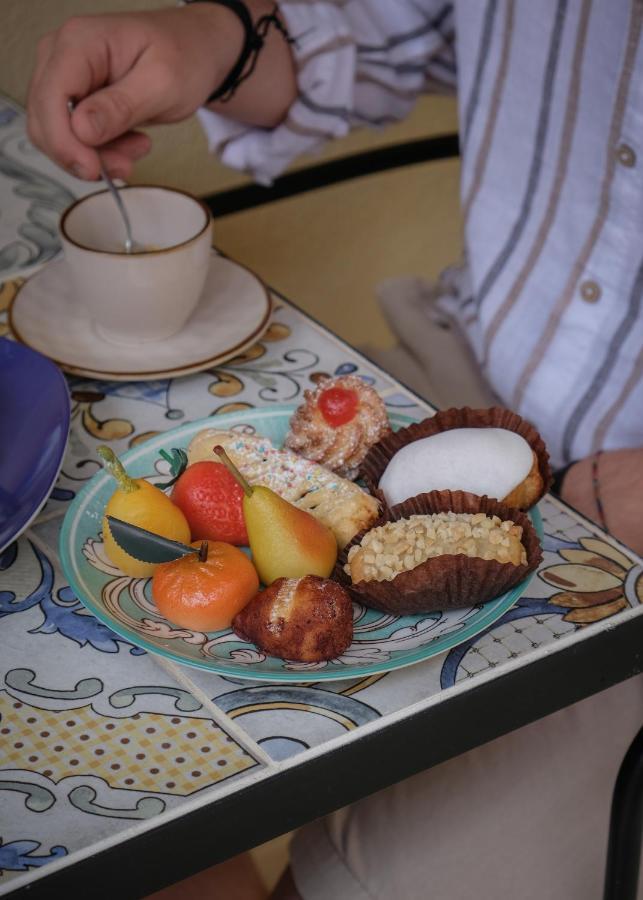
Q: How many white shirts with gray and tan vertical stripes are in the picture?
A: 1